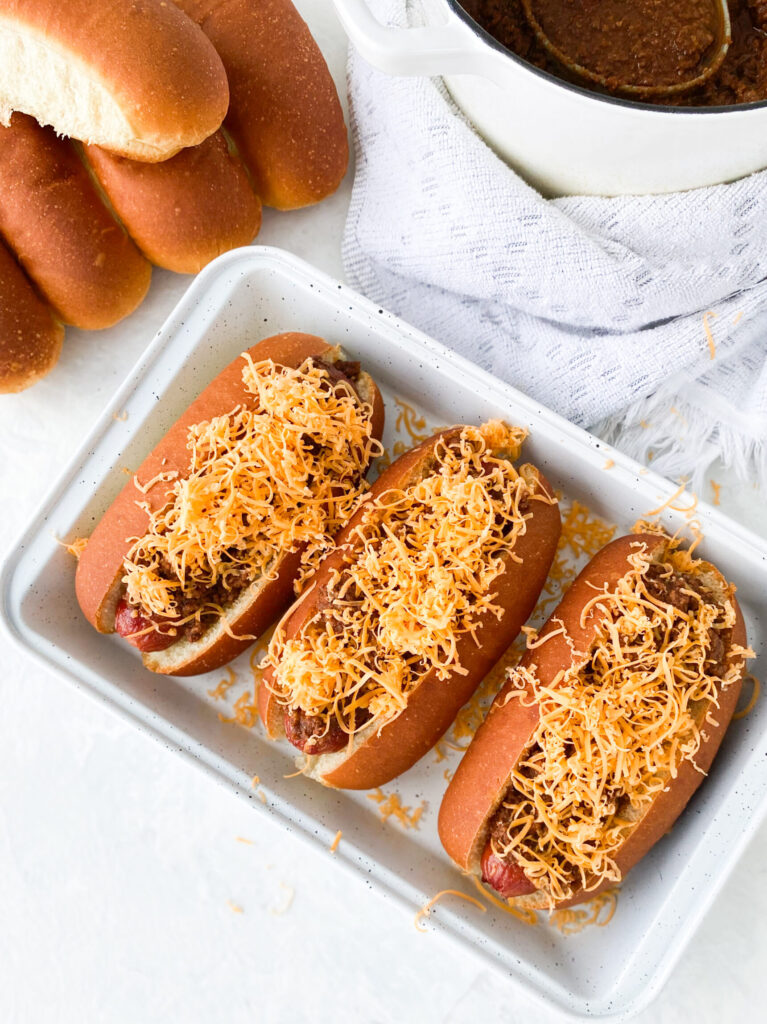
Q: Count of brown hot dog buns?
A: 8